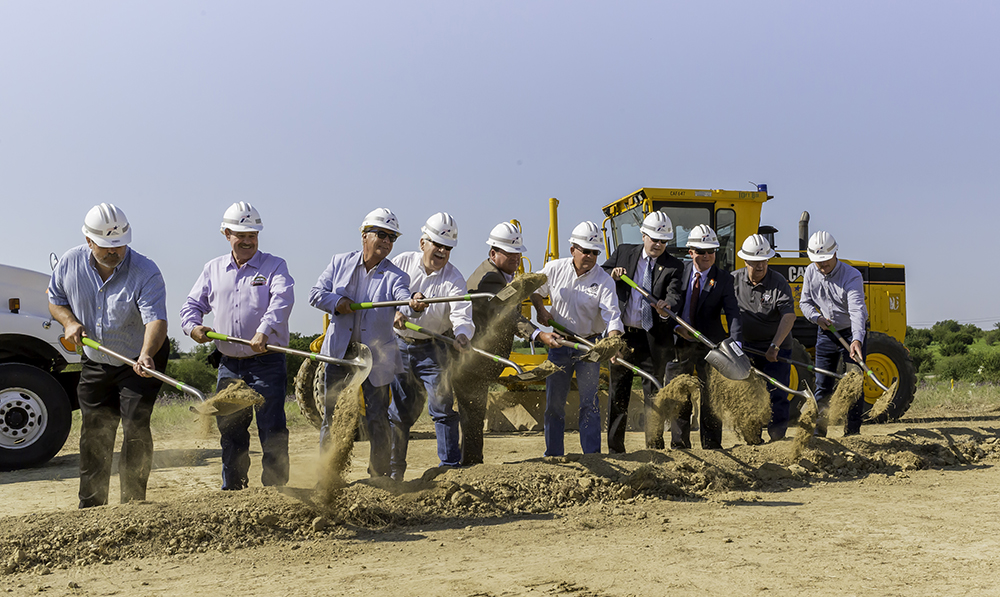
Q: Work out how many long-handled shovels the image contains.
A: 10